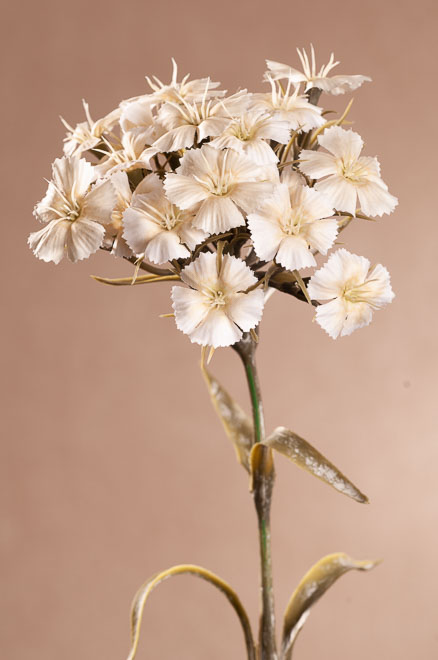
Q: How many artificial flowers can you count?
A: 15